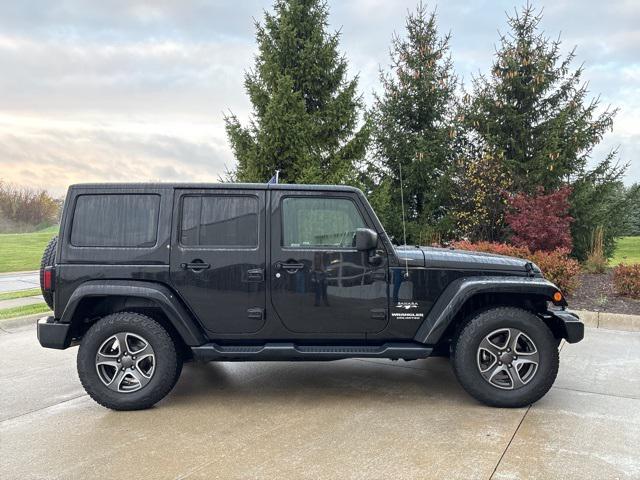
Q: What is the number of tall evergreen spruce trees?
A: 3